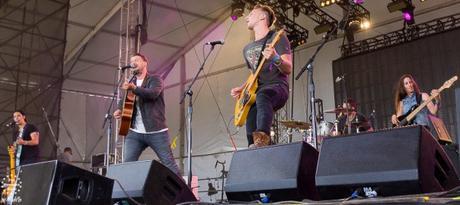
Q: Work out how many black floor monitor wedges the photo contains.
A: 4